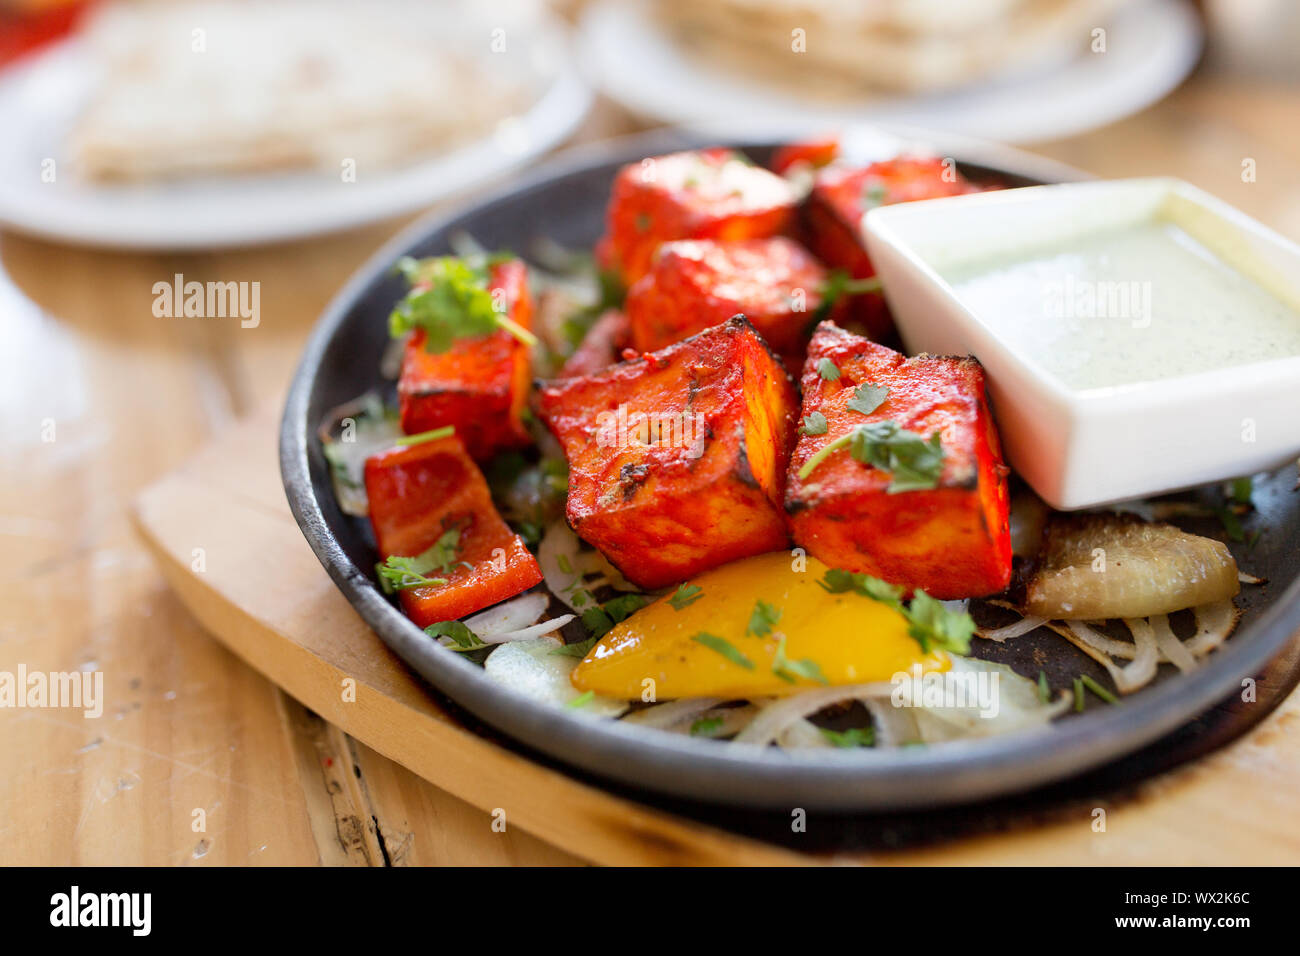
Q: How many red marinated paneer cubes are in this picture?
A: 6